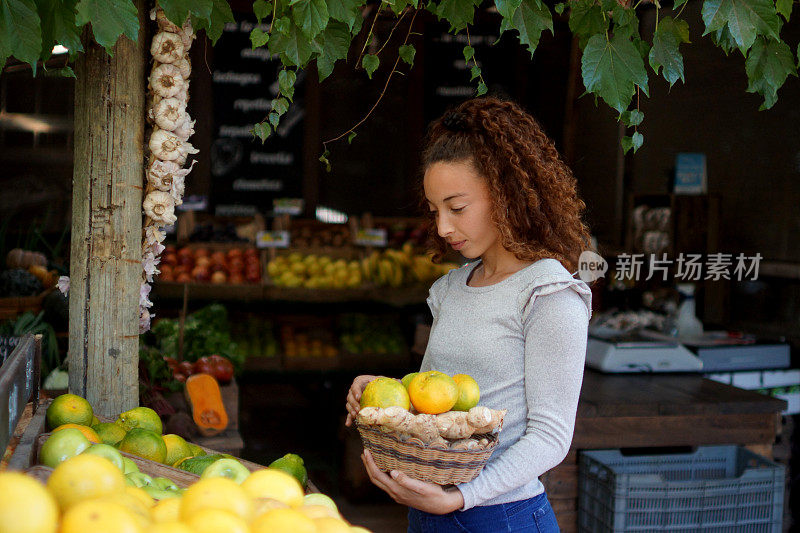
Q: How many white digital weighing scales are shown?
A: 1